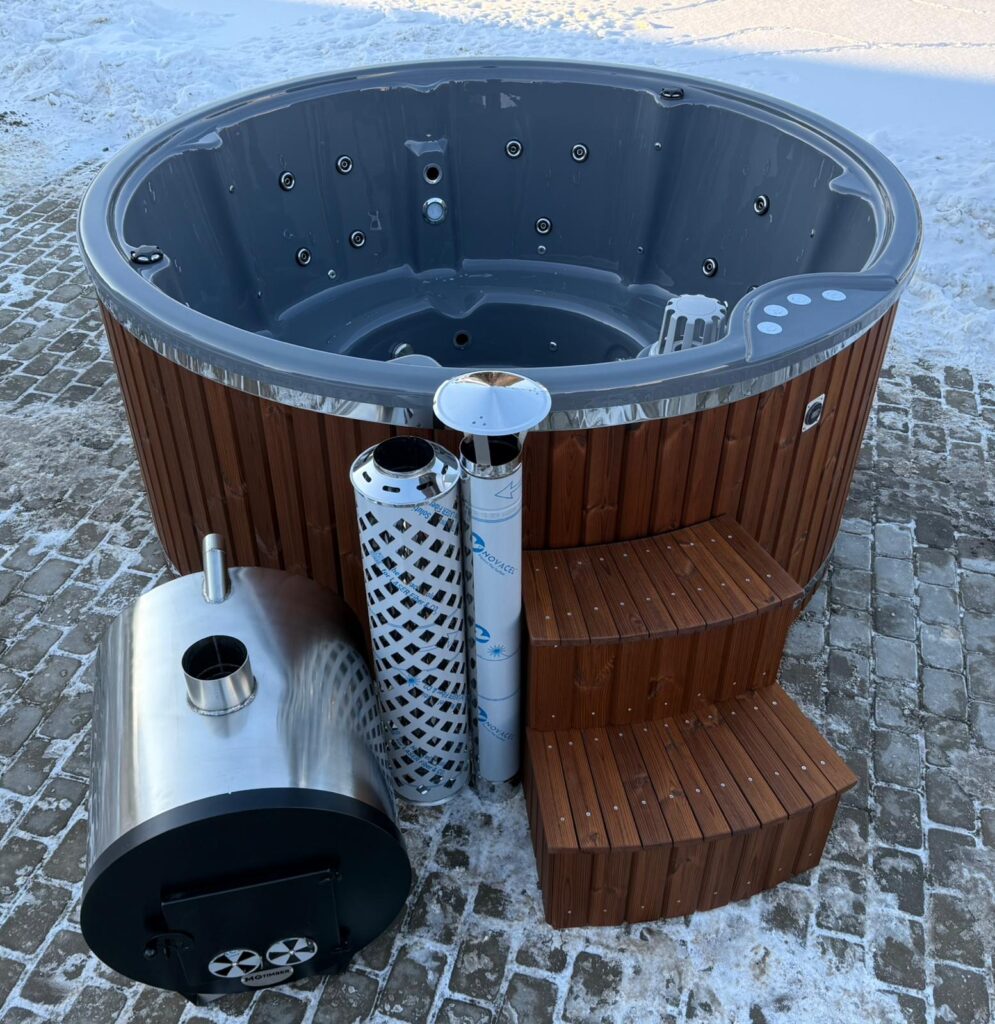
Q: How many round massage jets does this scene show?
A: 9